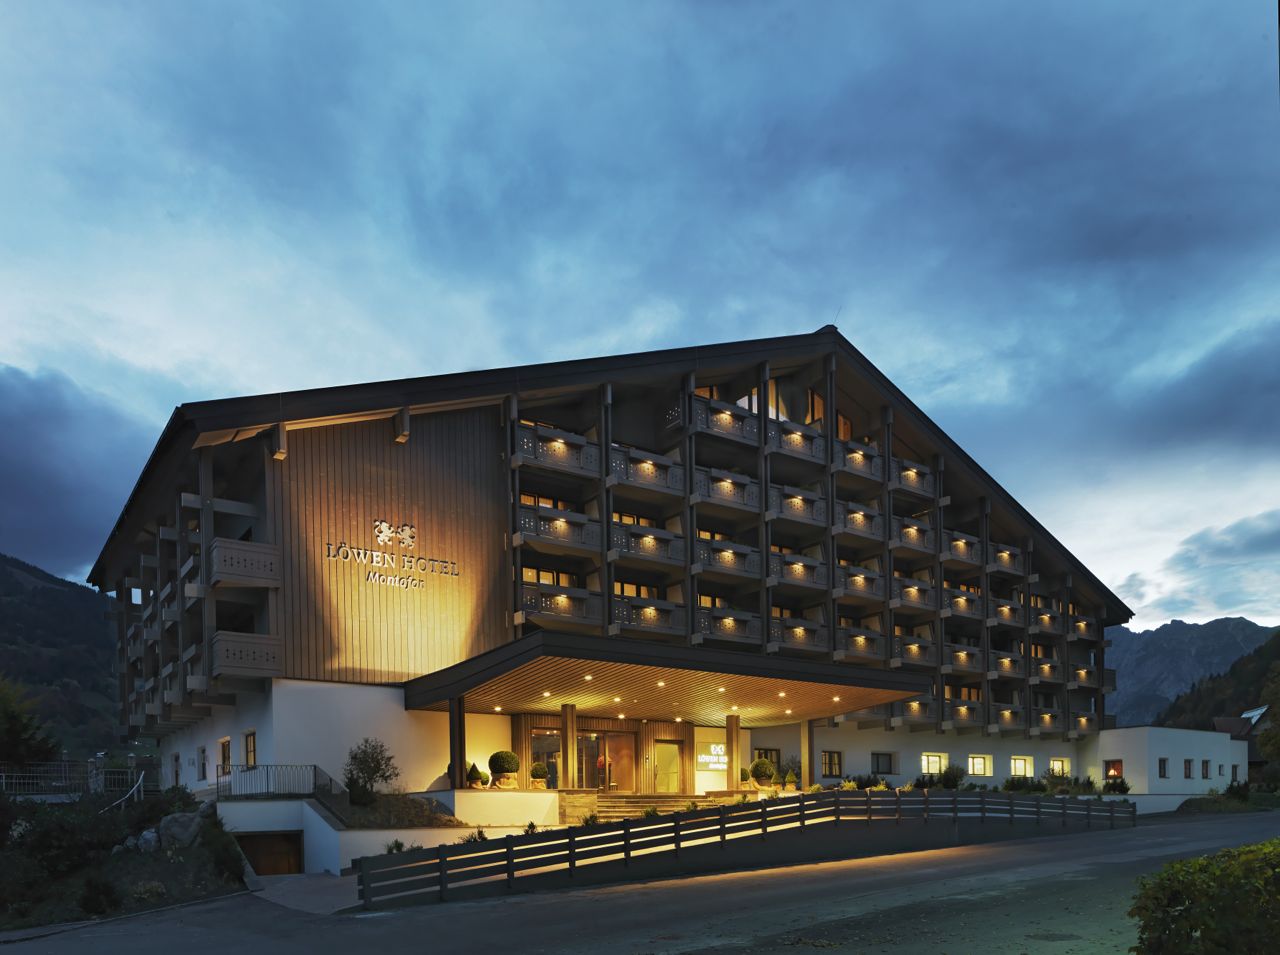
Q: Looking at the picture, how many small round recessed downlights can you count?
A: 12